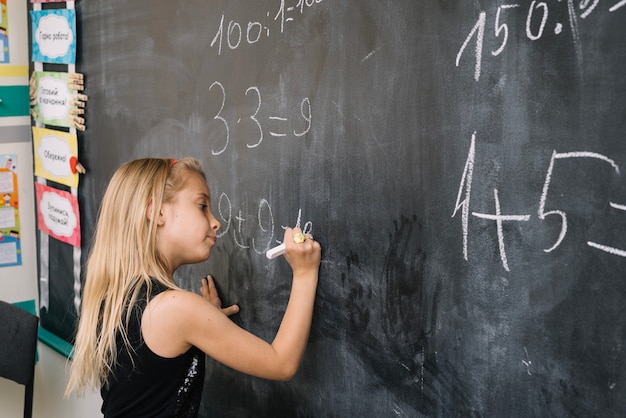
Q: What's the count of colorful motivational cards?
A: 4